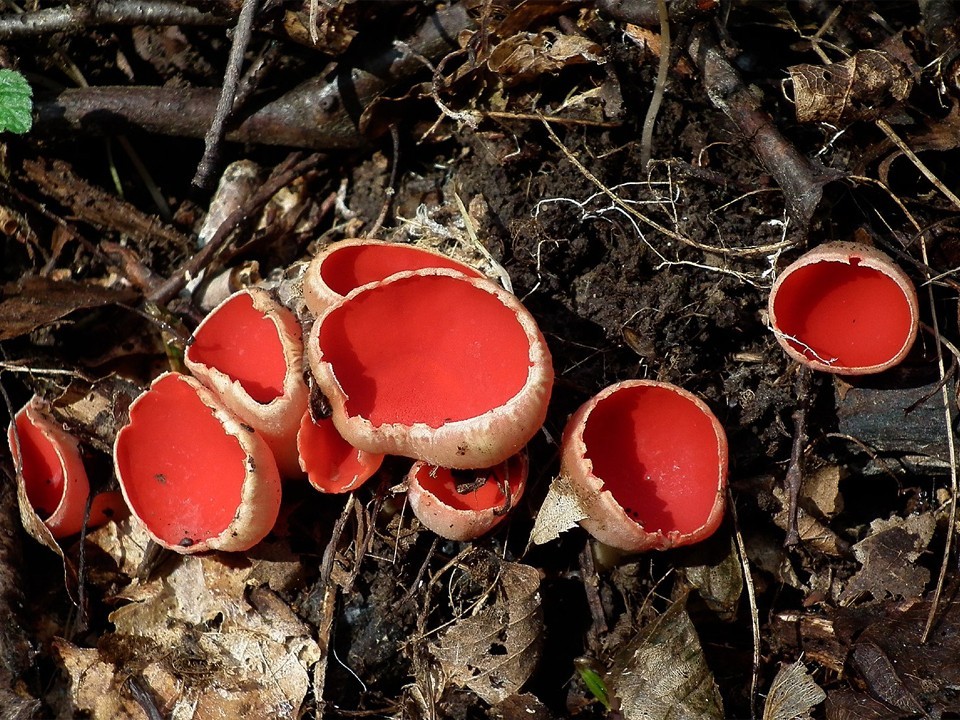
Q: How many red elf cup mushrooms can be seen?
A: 9